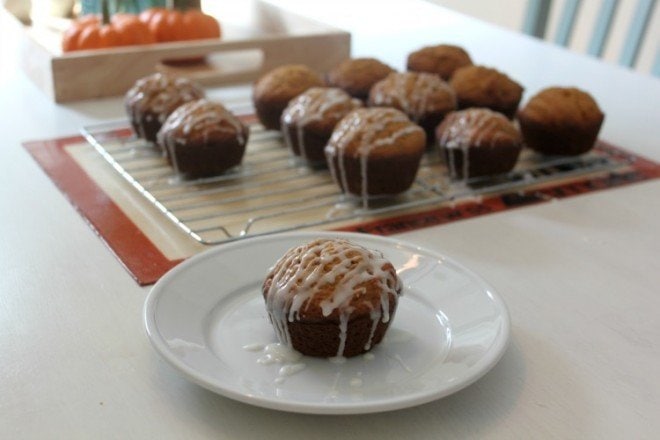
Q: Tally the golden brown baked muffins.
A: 12